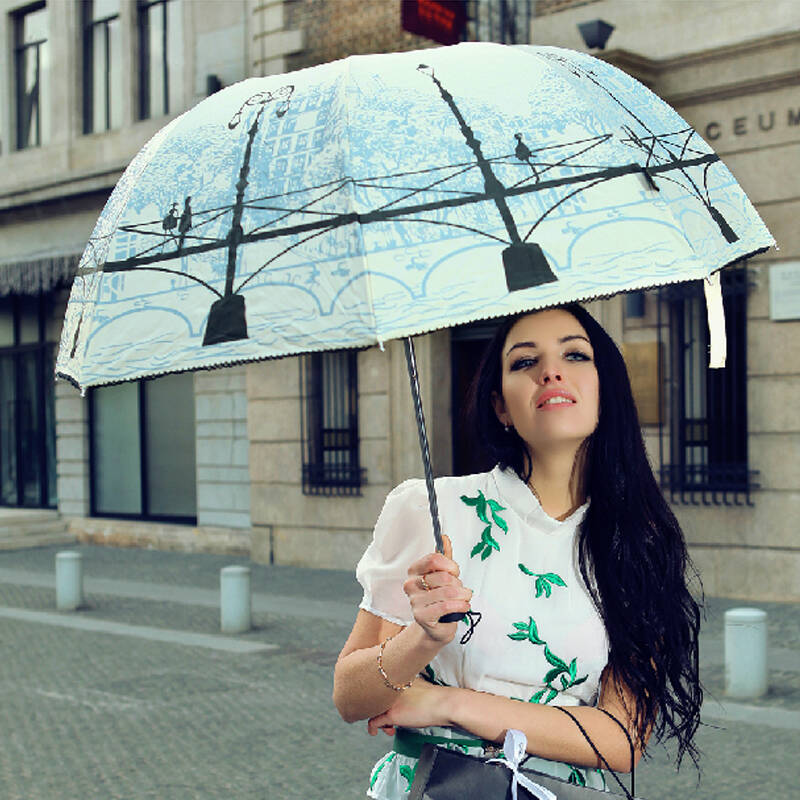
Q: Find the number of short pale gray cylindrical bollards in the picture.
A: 3